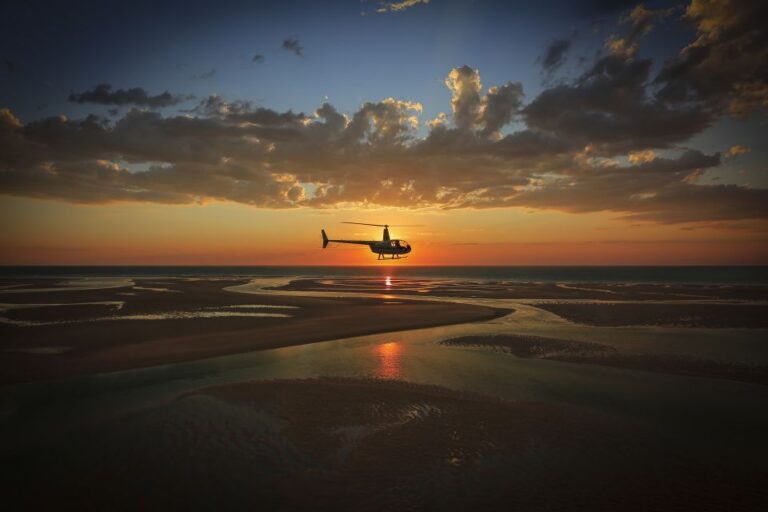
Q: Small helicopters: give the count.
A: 1